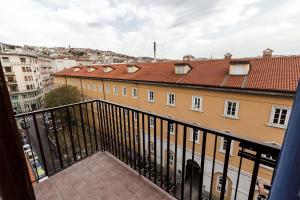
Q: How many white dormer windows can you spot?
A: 6